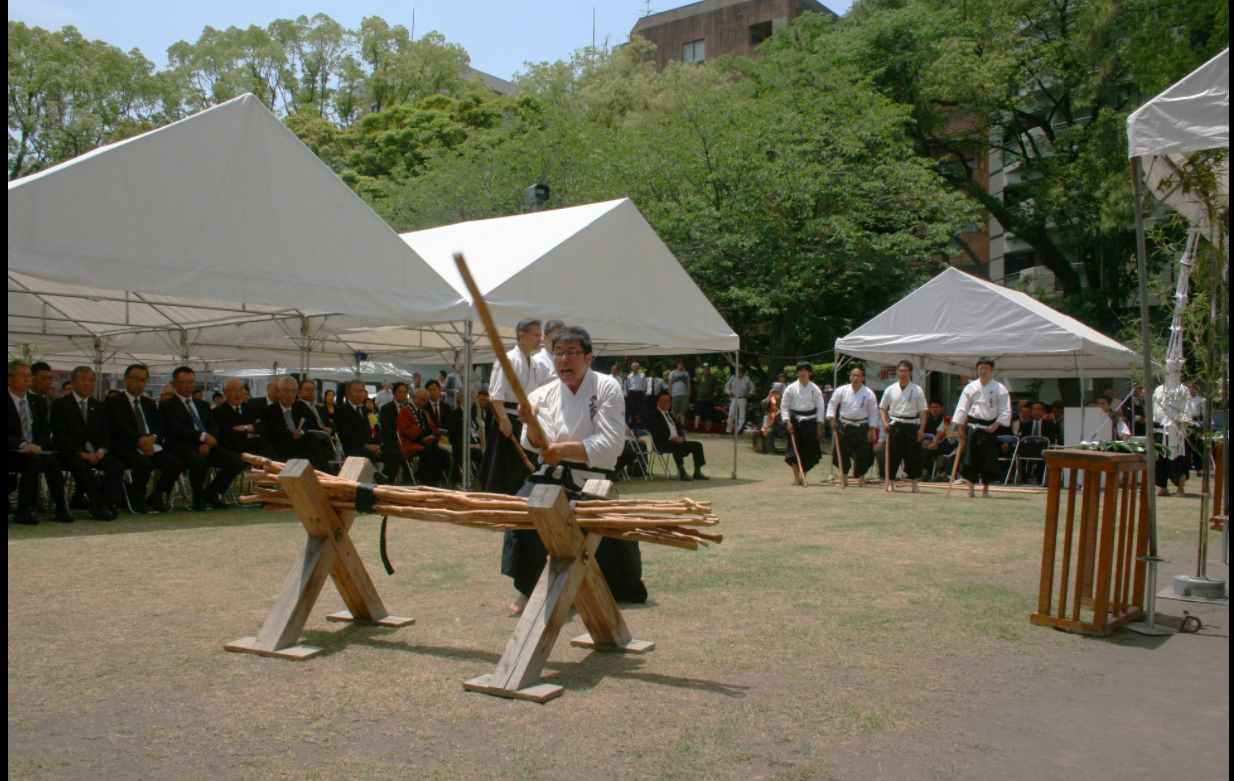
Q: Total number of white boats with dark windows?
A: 0